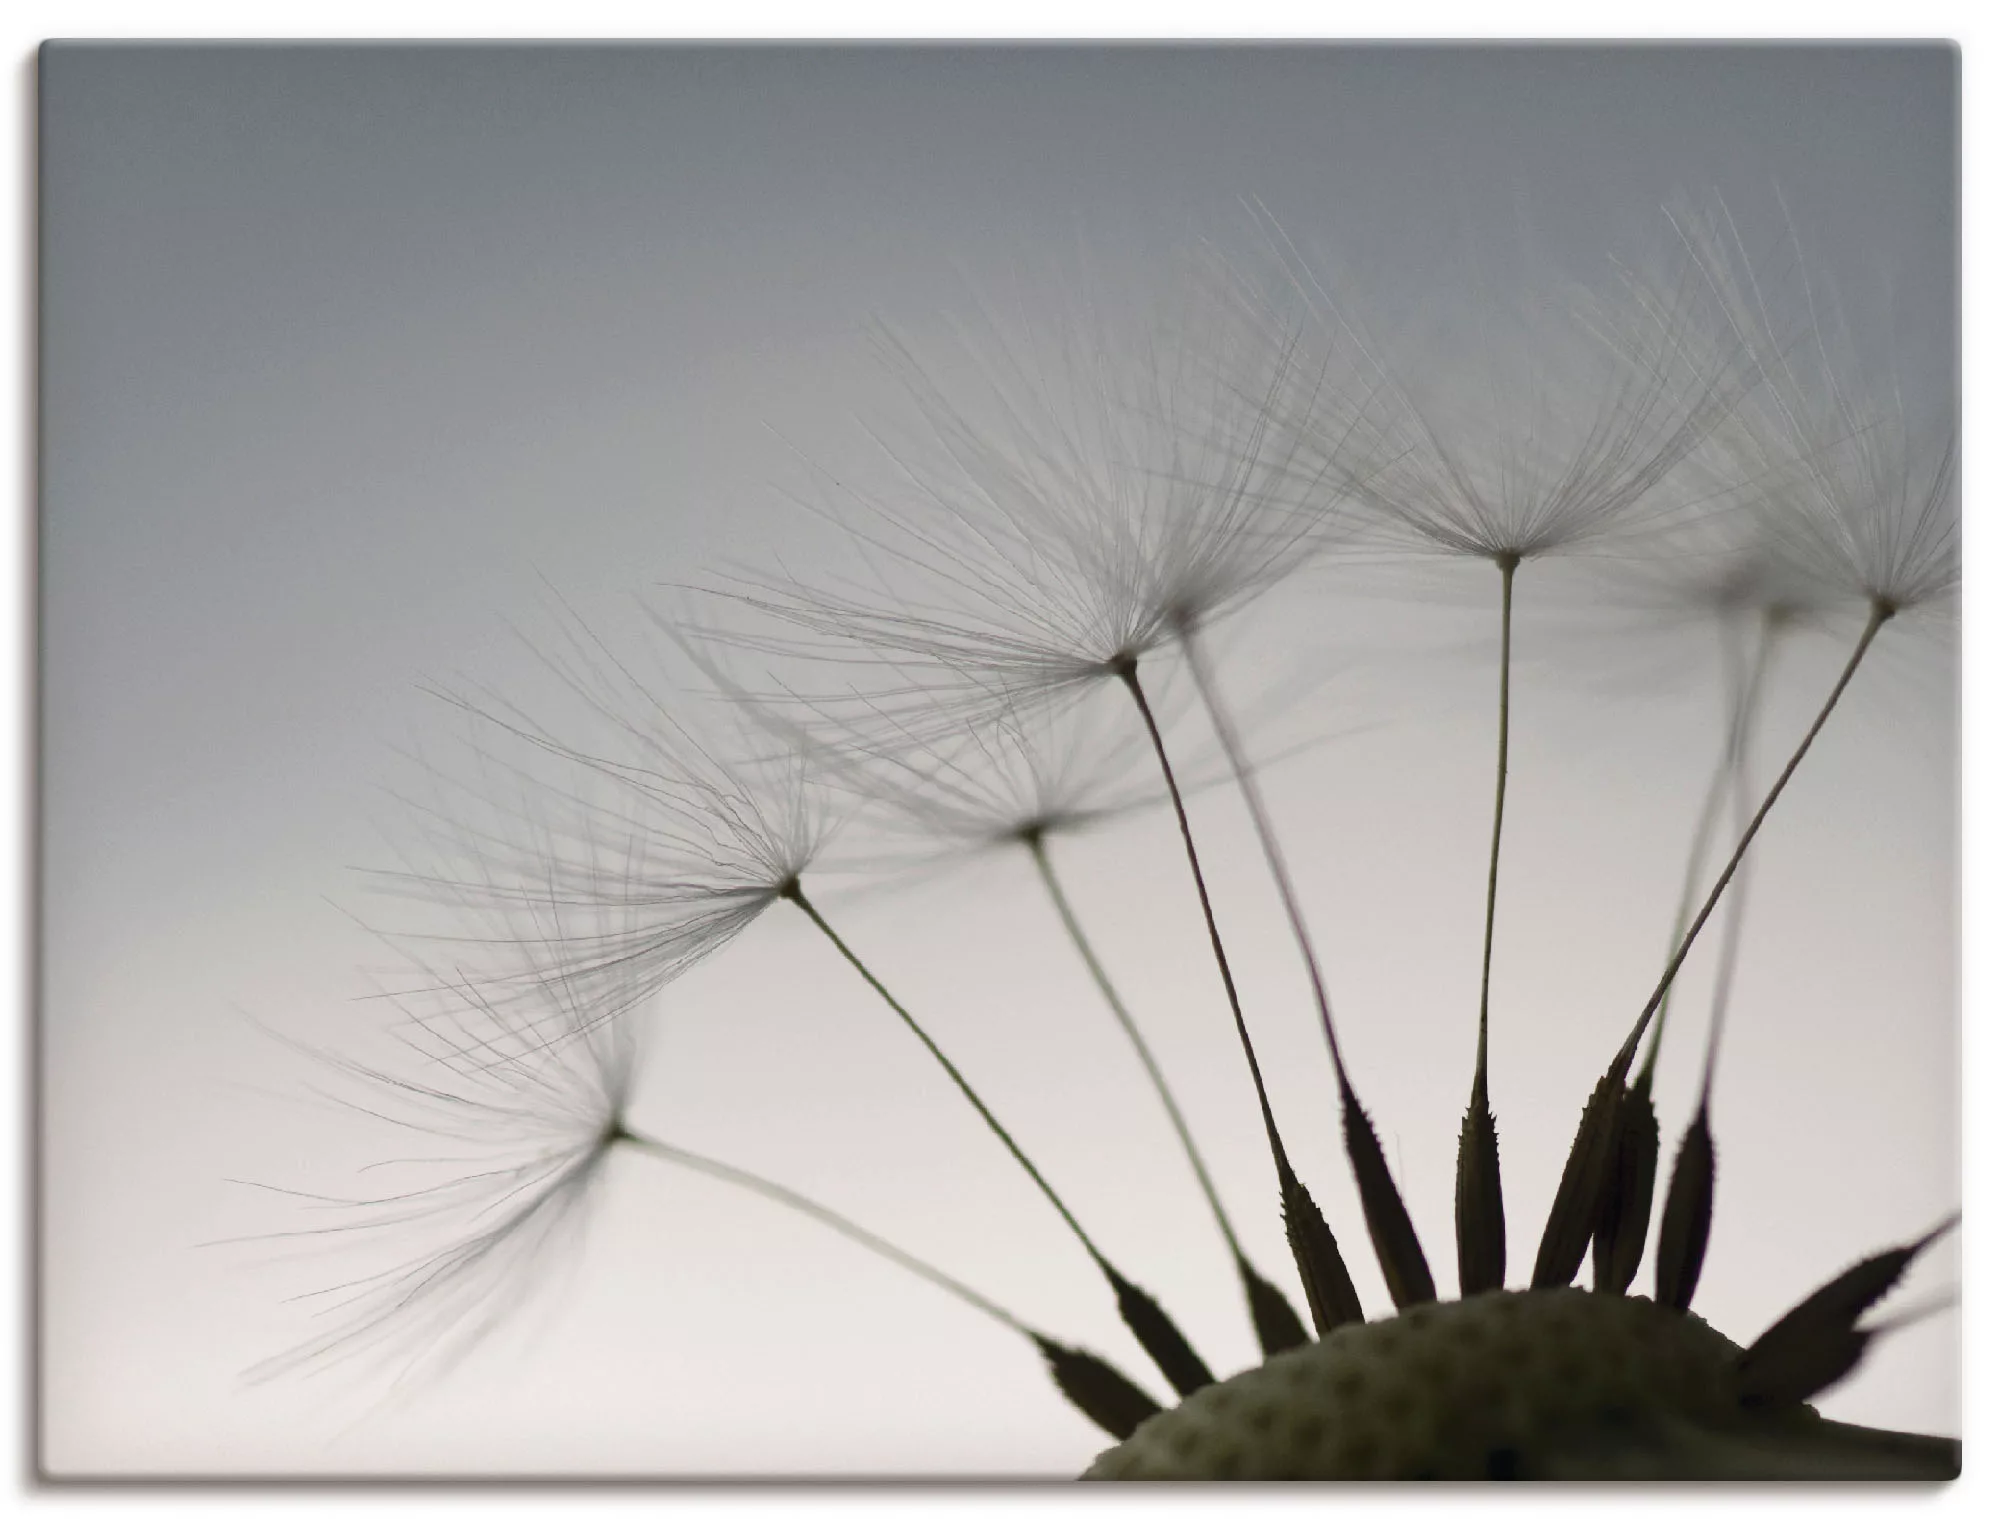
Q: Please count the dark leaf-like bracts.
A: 11